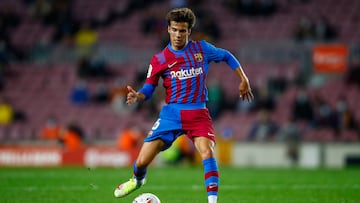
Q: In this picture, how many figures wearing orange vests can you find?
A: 3